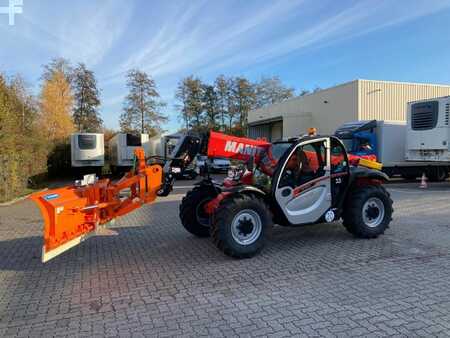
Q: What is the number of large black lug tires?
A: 3